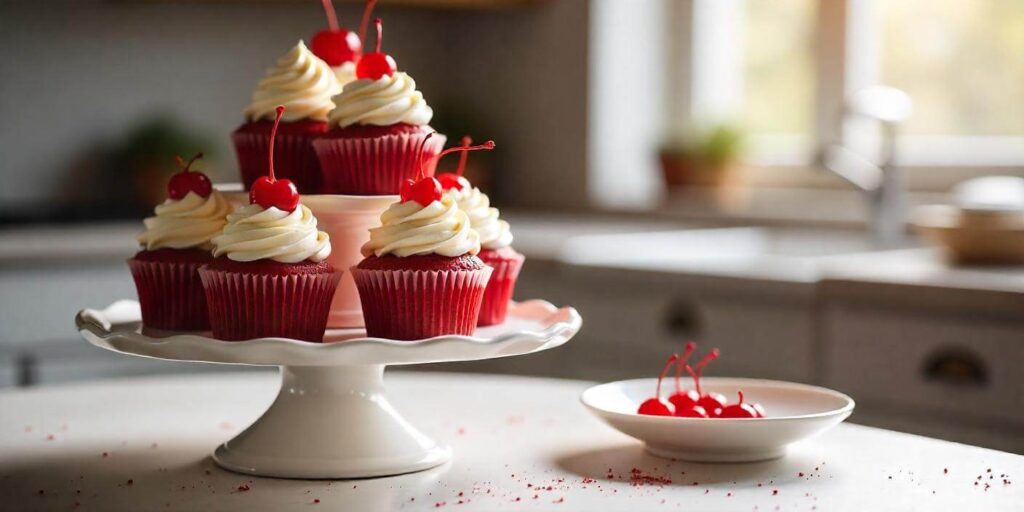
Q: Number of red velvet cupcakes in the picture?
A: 7